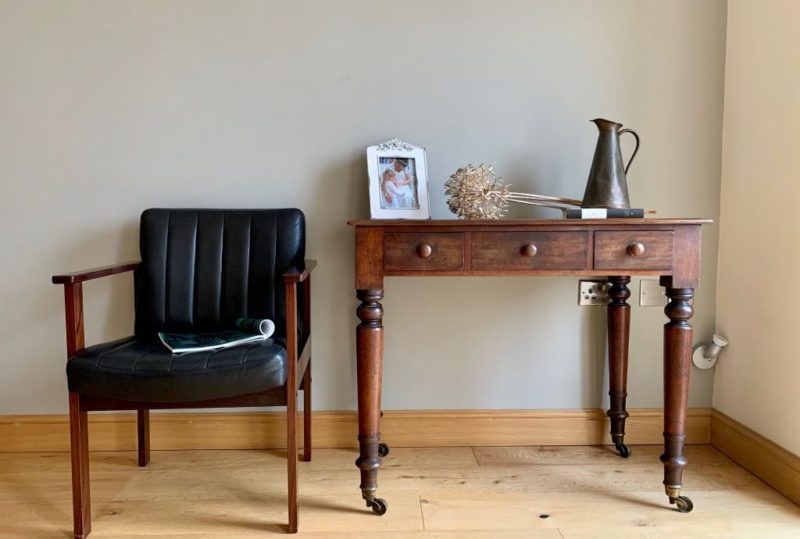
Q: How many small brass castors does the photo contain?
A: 4